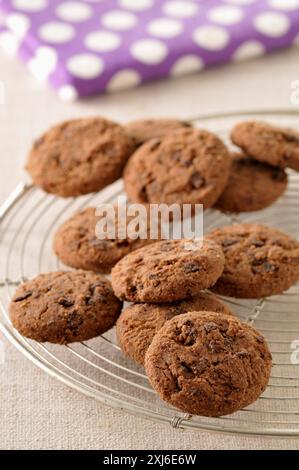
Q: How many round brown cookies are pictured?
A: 11